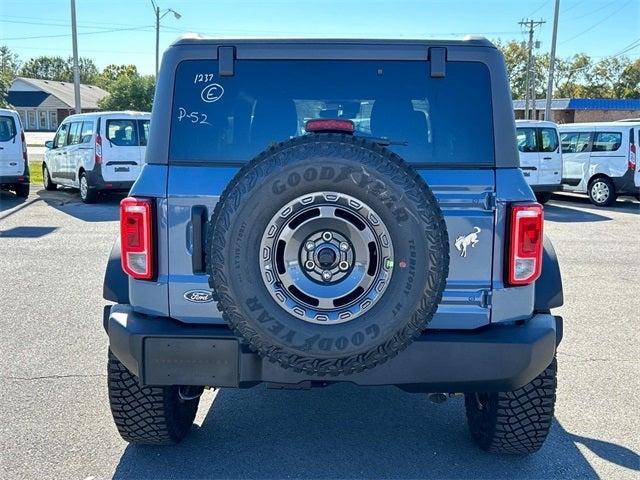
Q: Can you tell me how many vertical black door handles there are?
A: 1